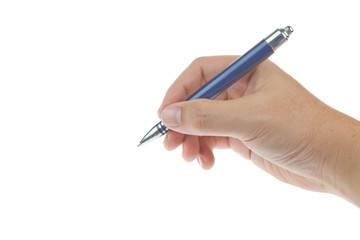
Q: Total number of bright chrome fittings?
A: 2